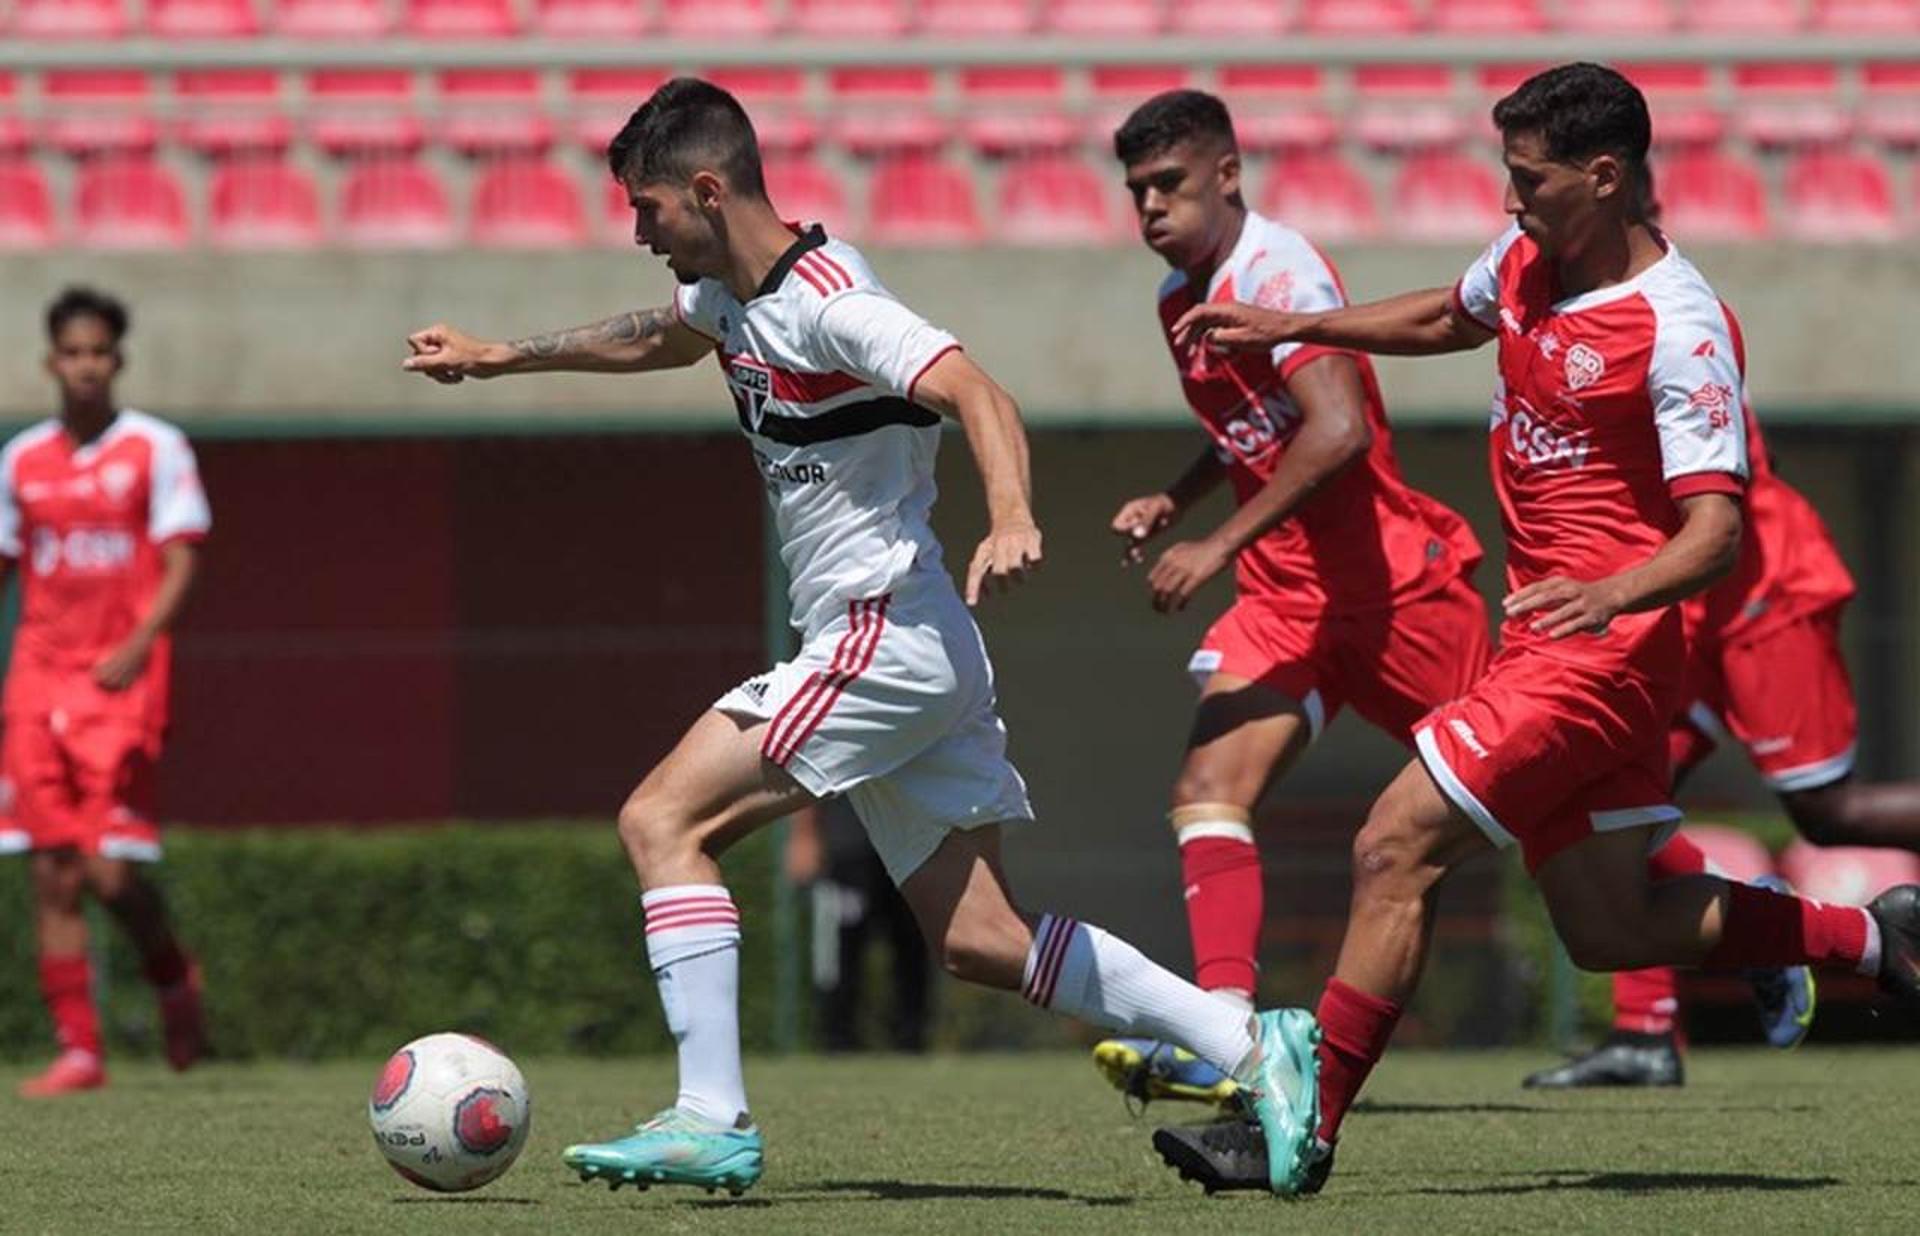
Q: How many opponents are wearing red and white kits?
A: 4